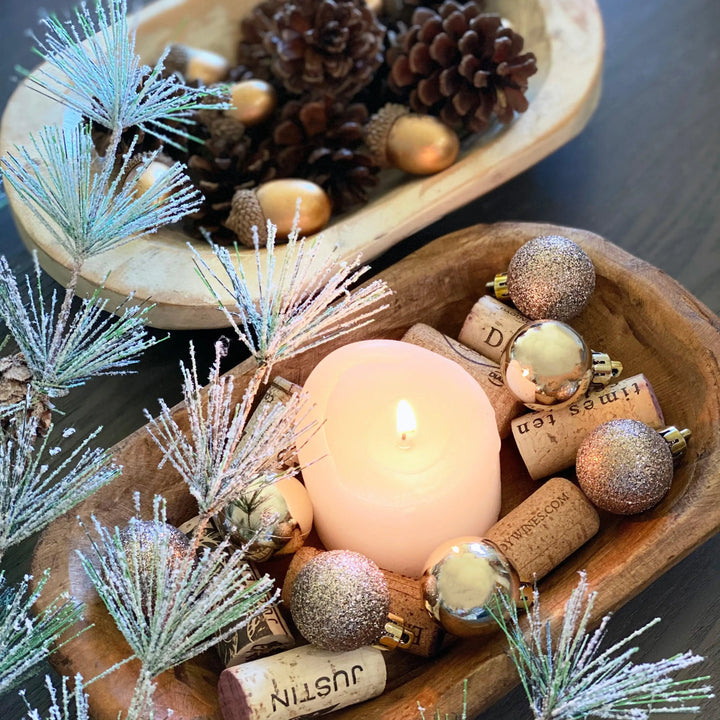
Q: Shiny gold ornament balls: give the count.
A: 3